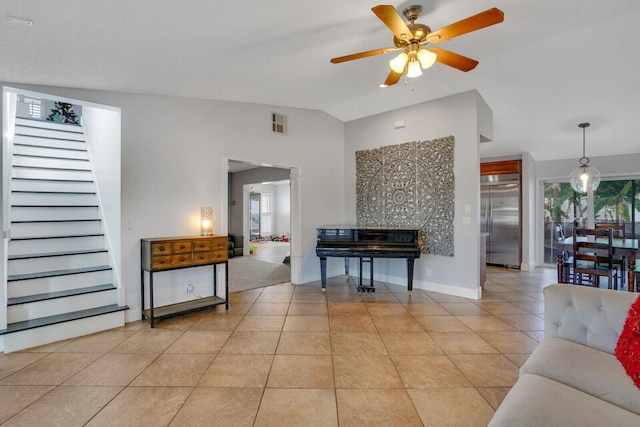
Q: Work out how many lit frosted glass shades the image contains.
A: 3